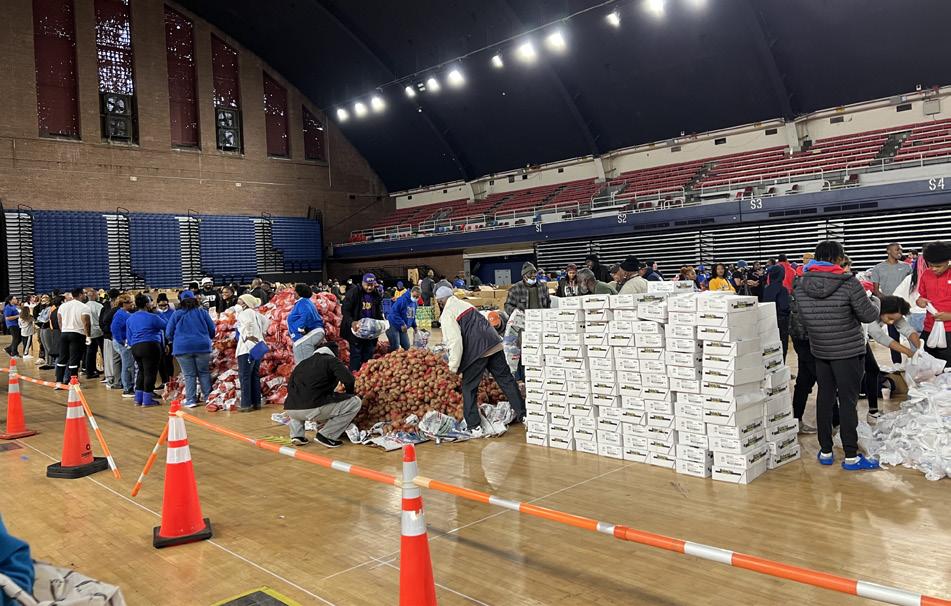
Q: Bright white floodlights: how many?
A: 12